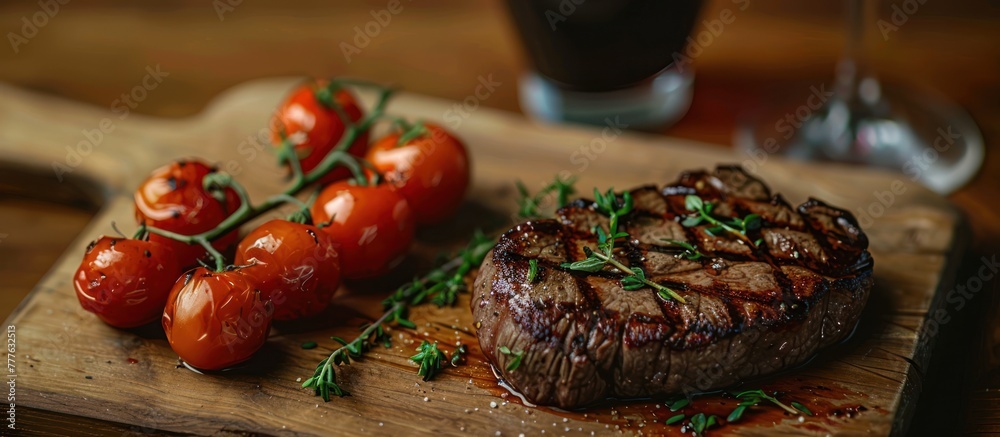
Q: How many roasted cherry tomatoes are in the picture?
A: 7